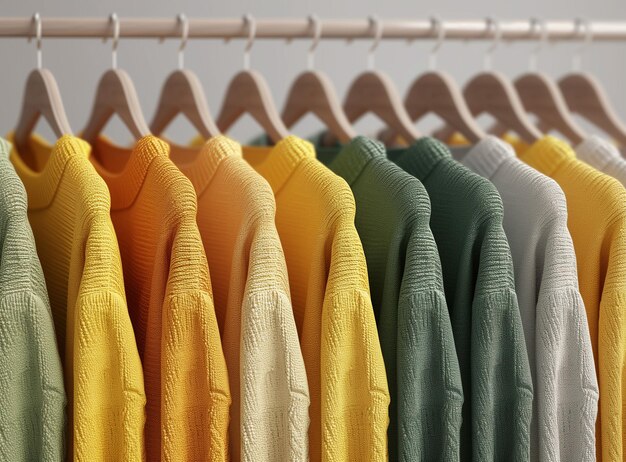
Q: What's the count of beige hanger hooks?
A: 10